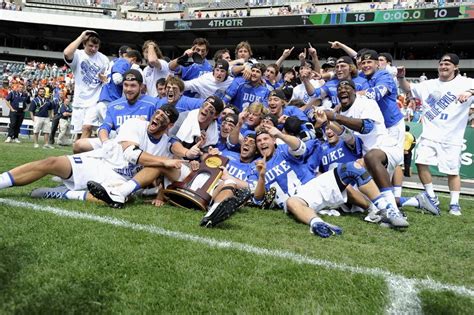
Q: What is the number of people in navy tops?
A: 4